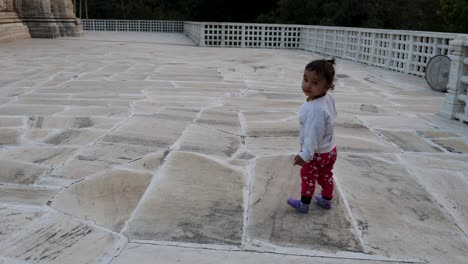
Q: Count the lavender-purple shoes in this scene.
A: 2